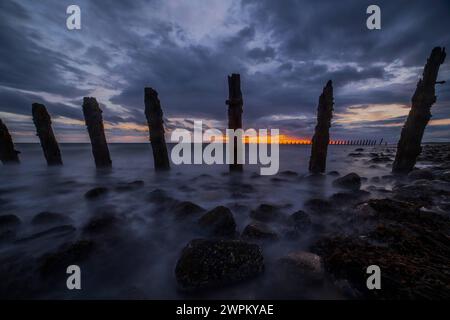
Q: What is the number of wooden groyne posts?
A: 7